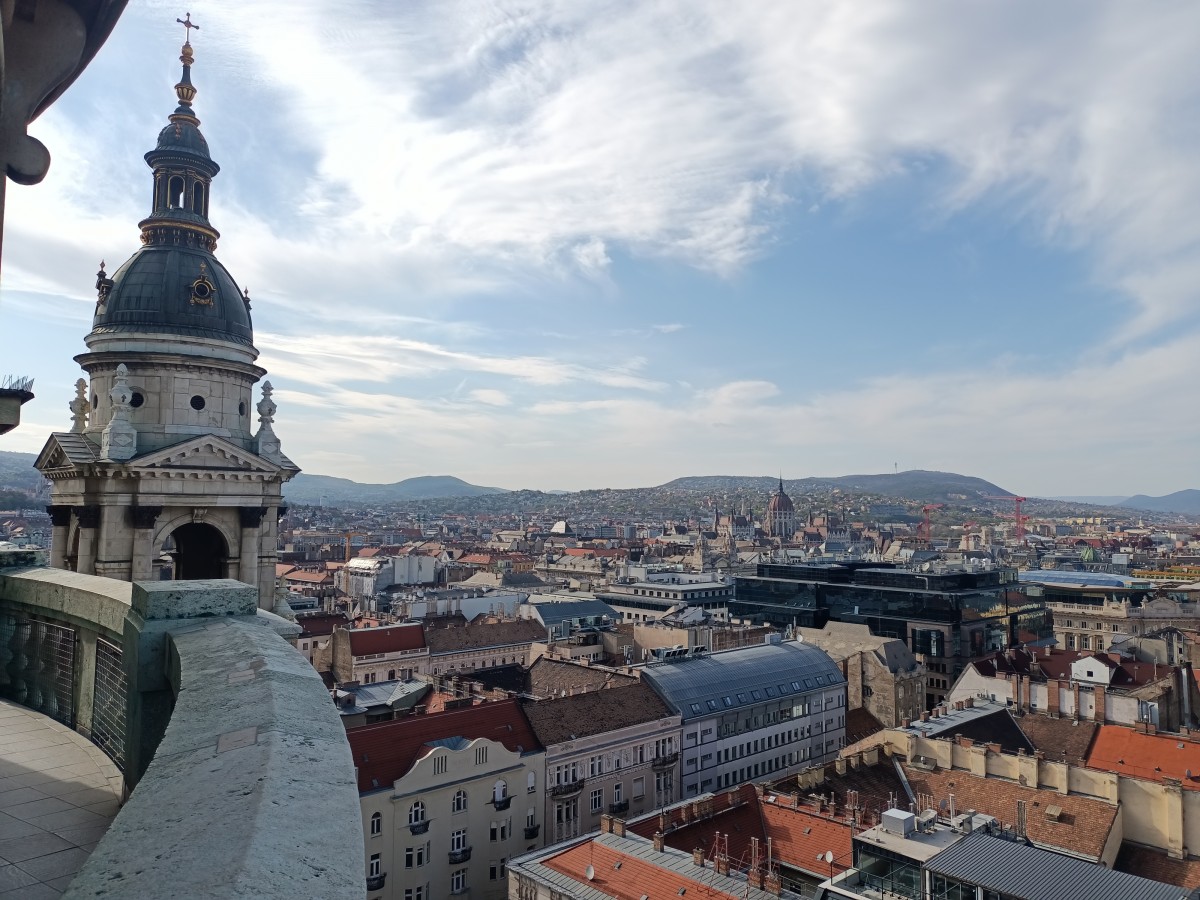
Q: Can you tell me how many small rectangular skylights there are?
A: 11